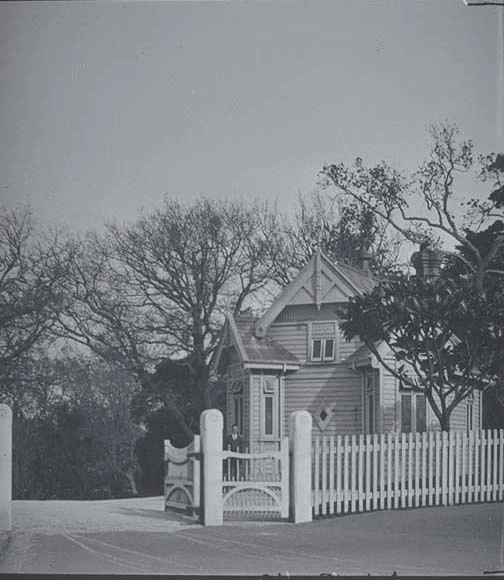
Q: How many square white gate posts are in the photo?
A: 3